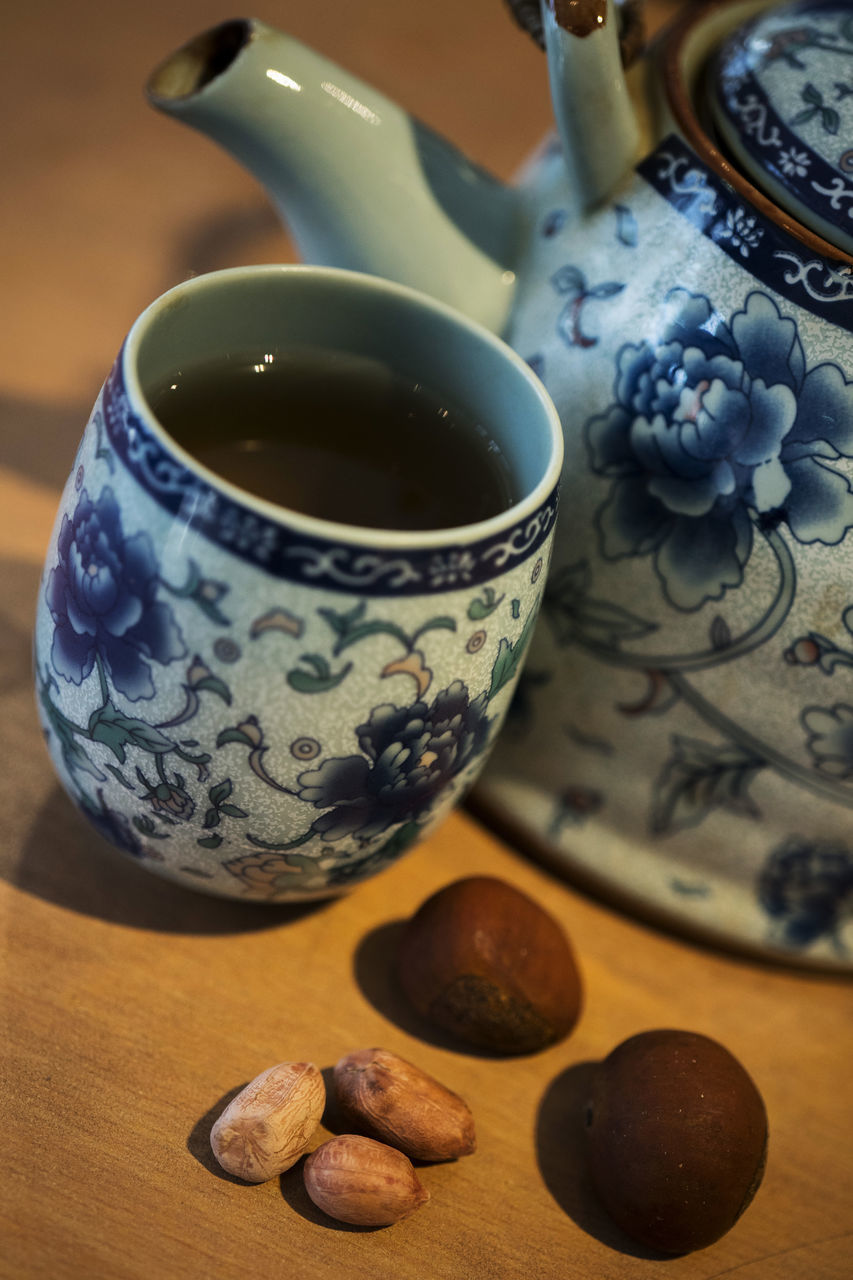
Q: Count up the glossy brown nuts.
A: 2